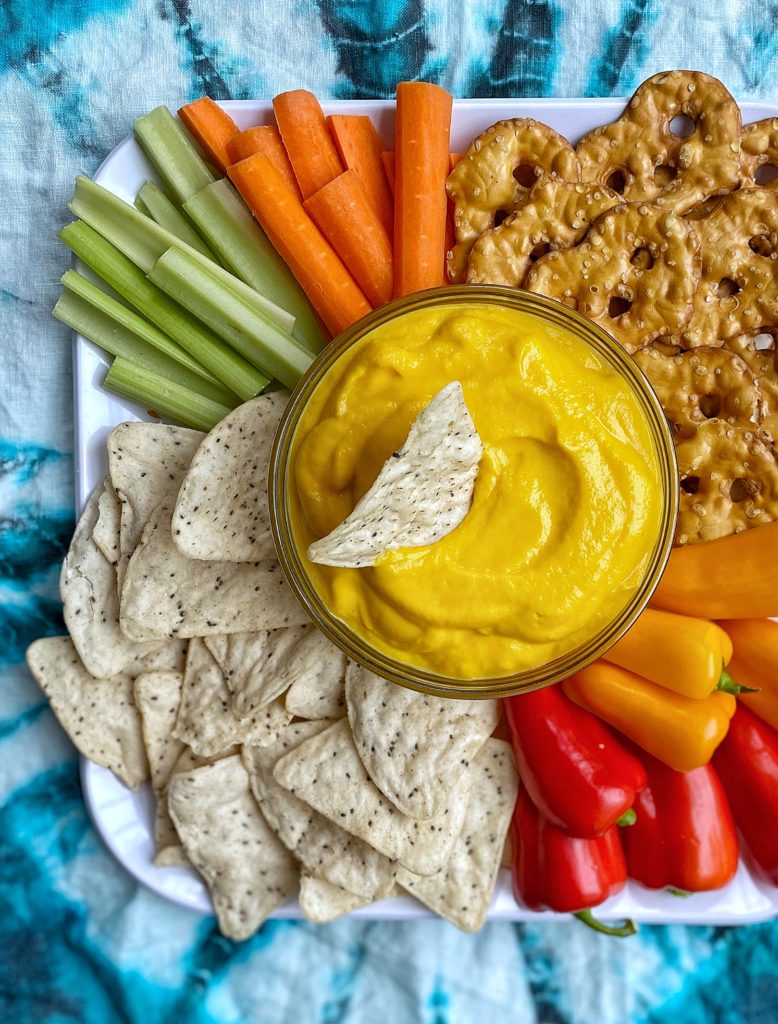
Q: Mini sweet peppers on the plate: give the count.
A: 8